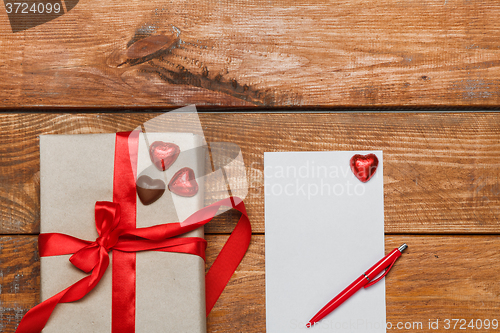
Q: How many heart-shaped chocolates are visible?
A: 4